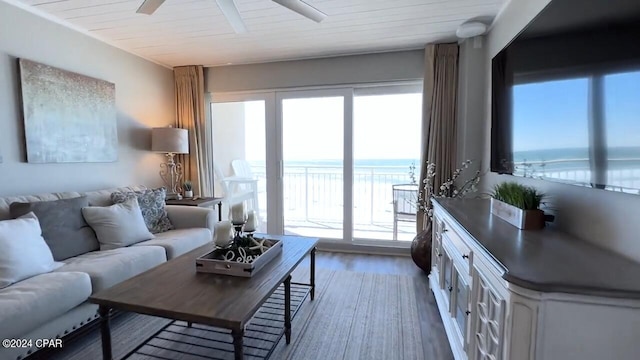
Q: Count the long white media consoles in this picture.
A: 1